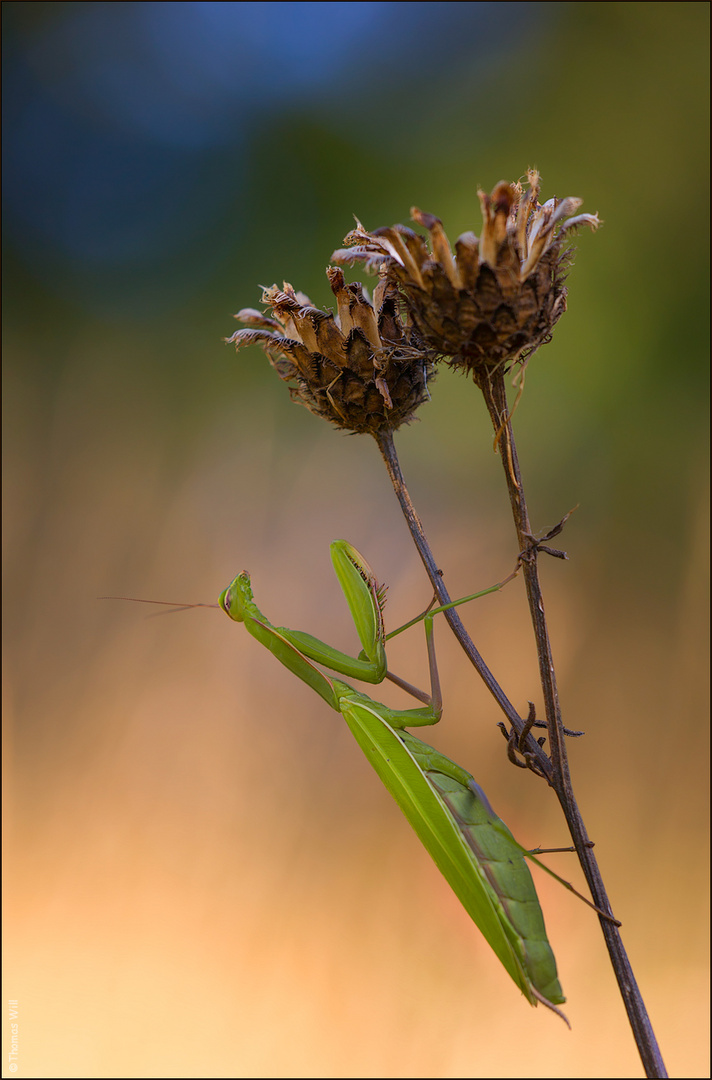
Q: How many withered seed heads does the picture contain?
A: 2